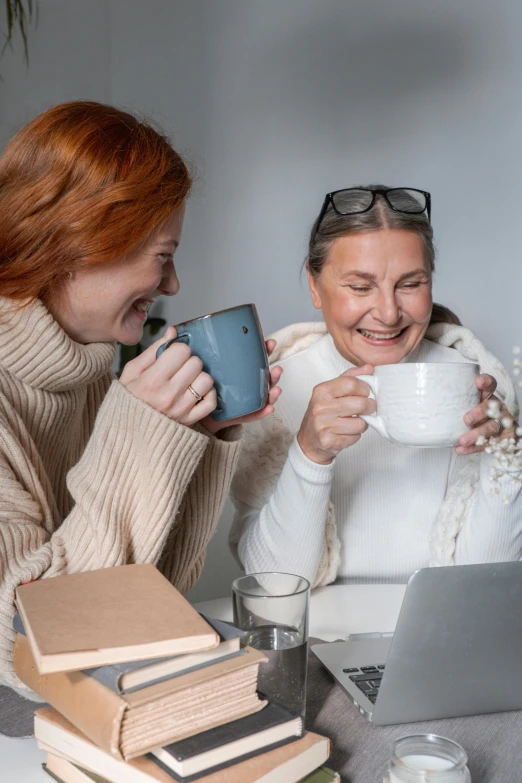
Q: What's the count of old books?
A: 6